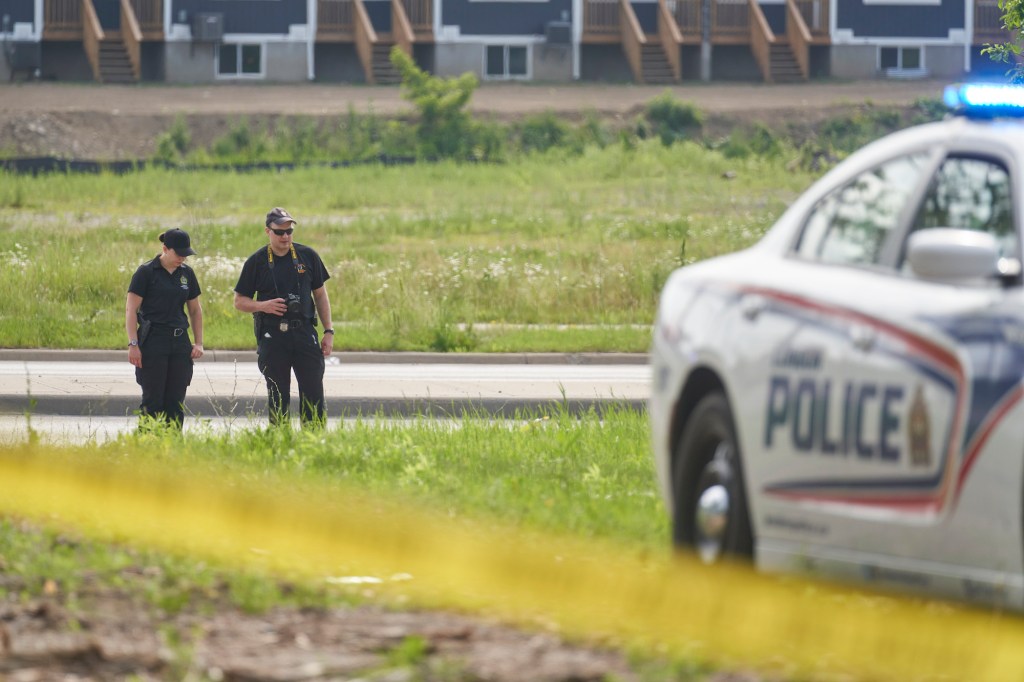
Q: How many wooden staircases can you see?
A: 4